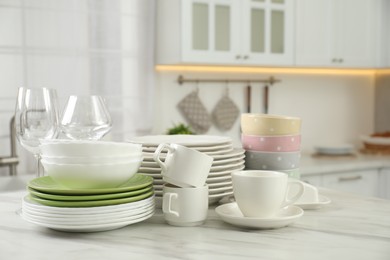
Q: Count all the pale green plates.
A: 3